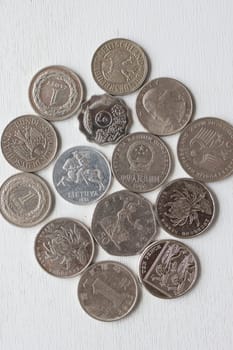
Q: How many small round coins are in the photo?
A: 12